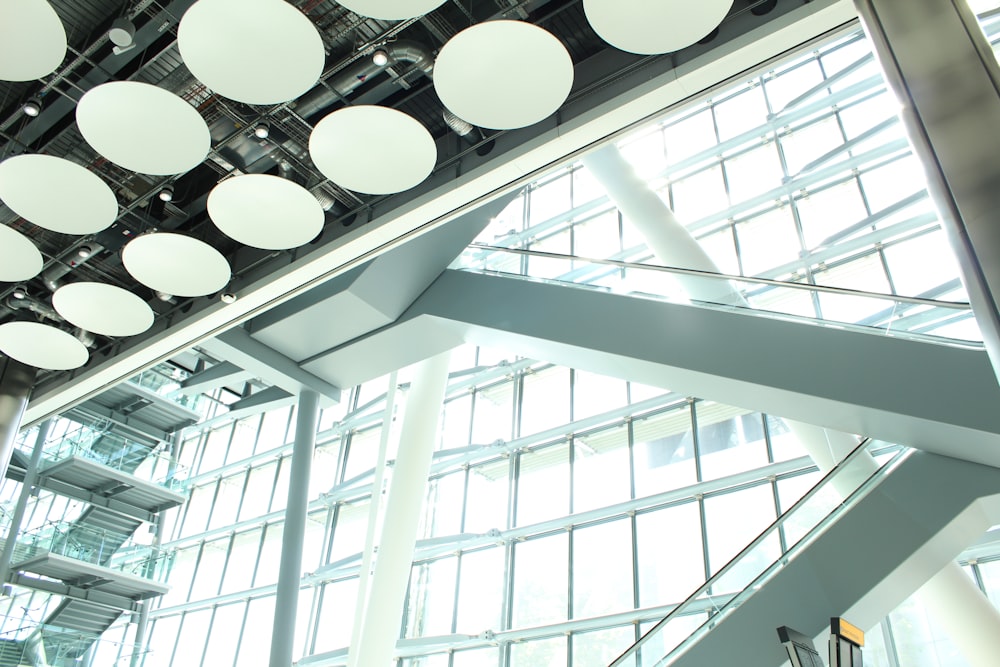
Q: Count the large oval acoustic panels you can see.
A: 13